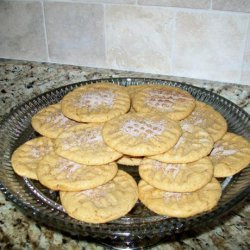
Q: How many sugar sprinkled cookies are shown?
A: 13